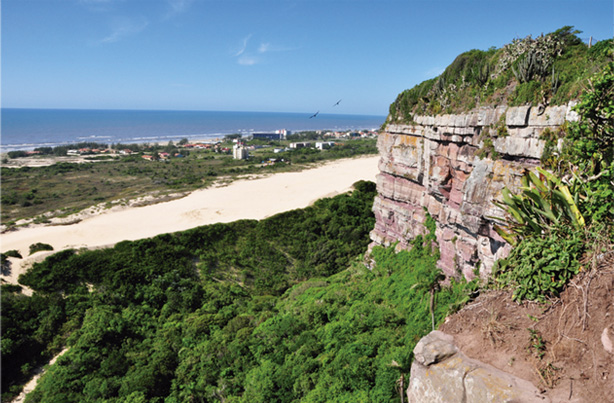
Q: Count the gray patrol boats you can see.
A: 0